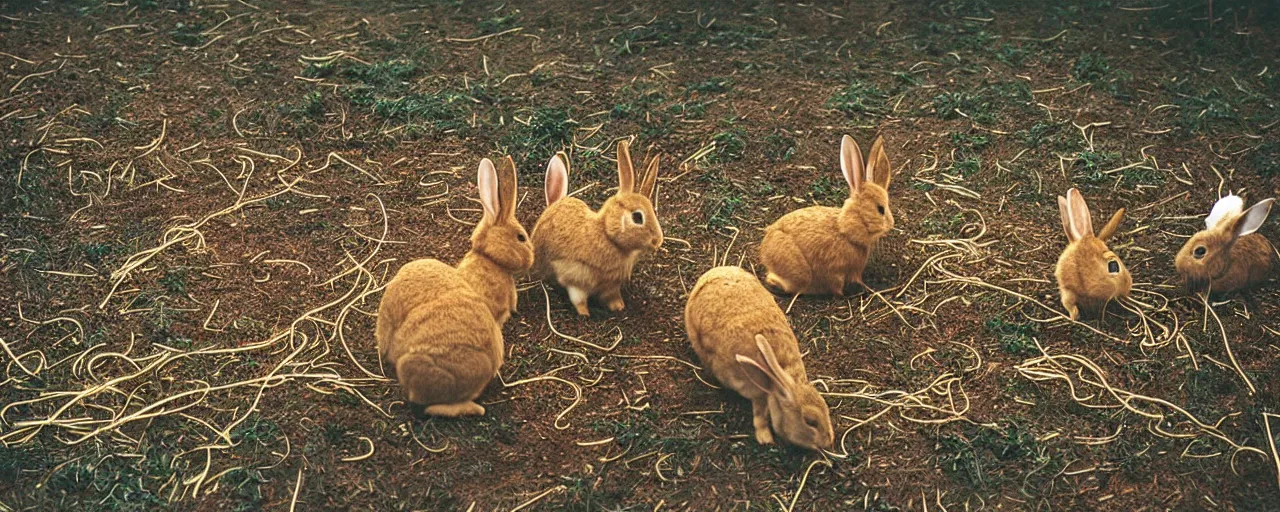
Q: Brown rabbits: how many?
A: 6